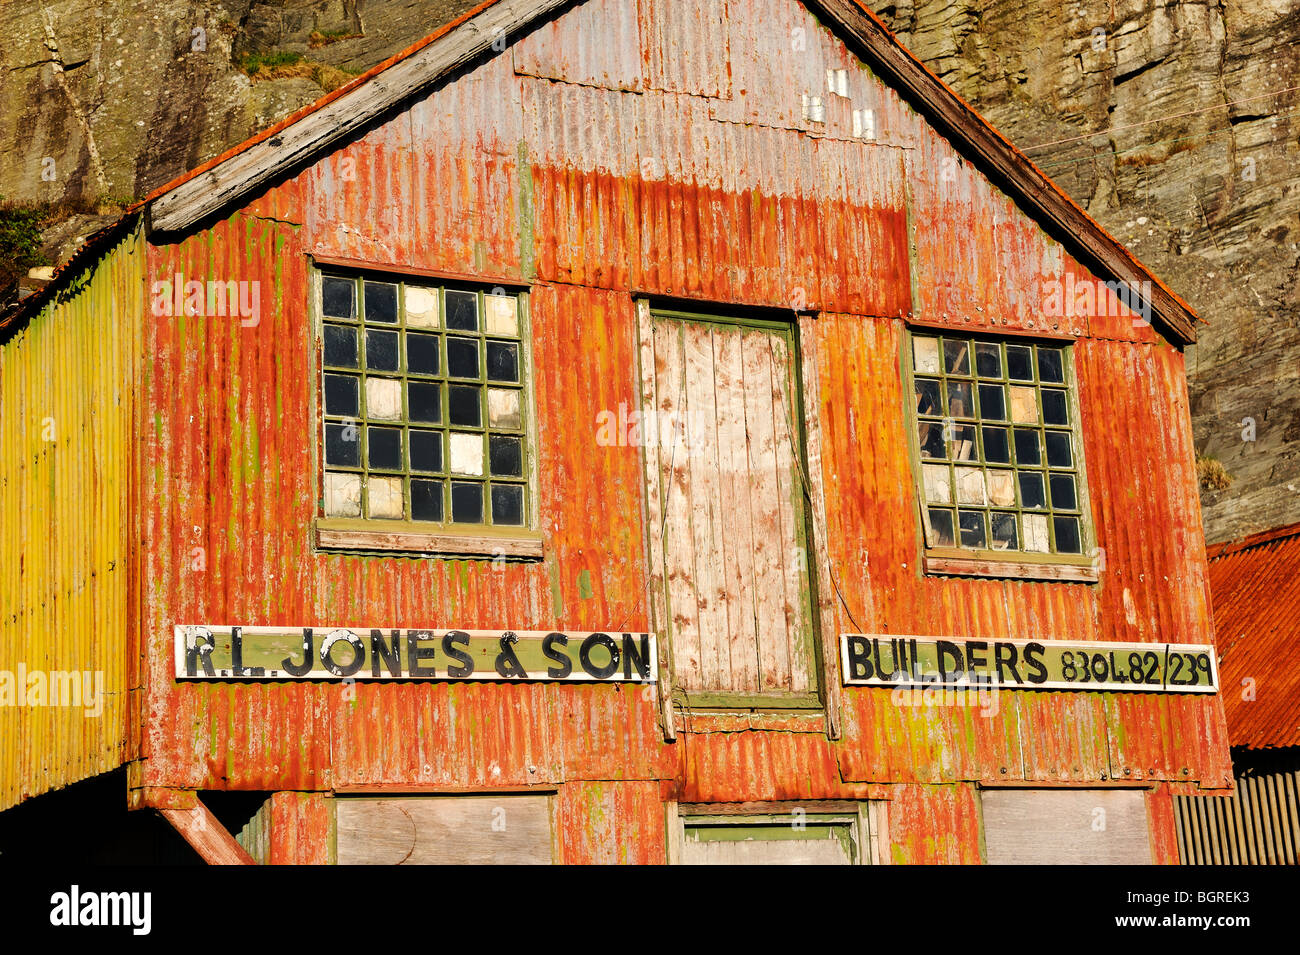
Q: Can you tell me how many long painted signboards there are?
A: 2